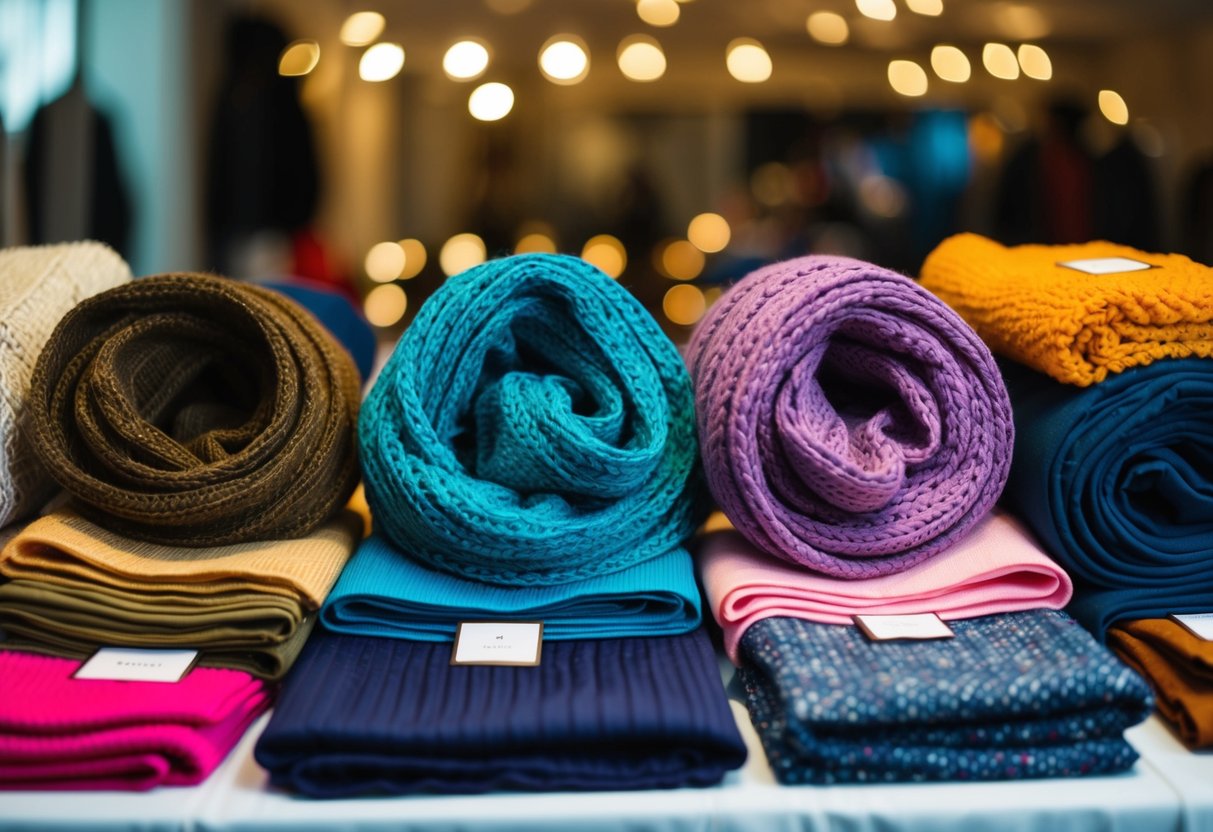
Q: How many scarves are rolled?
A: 4